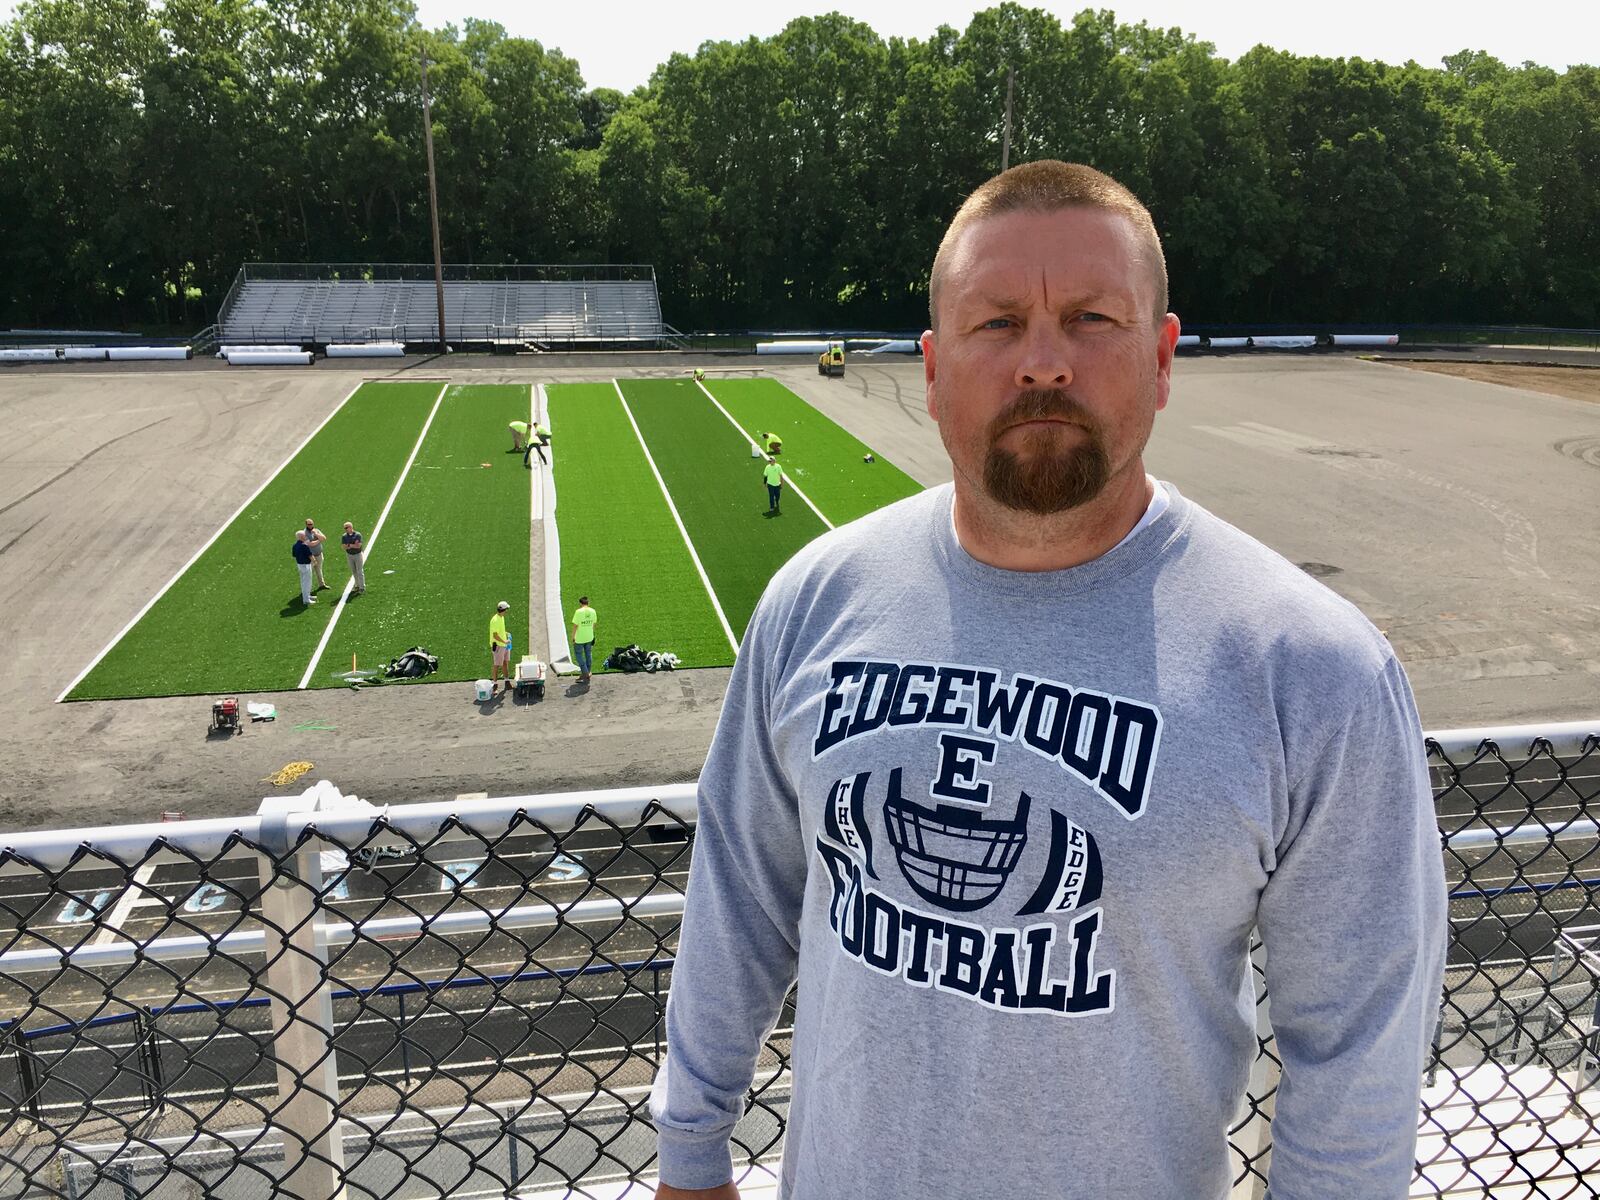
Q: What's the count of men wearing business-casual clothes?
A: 3